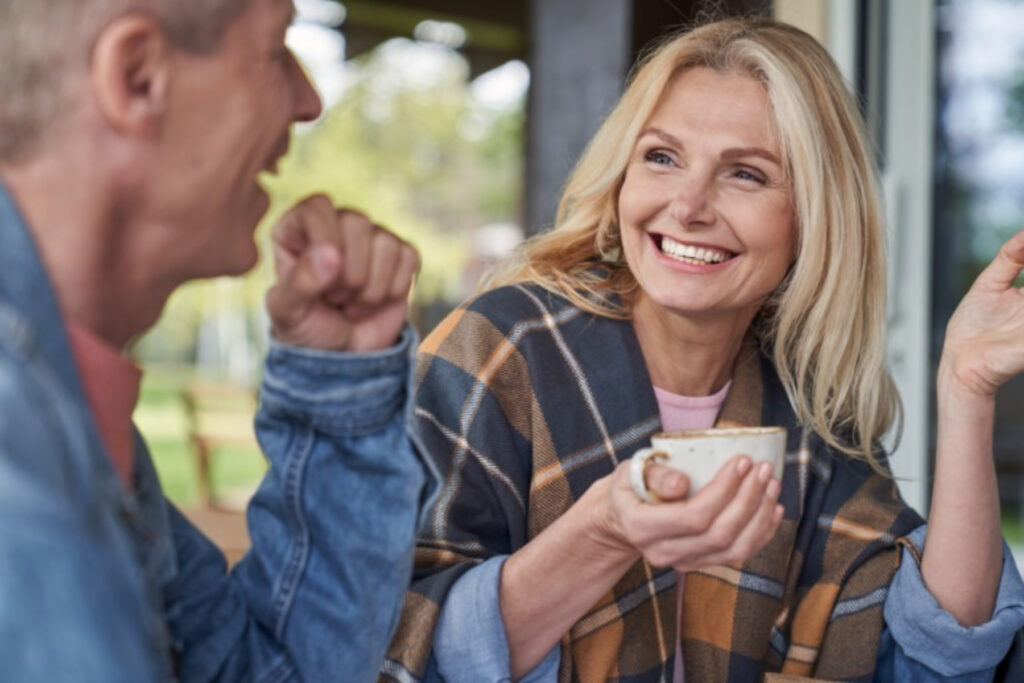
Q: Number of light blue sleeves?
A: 2